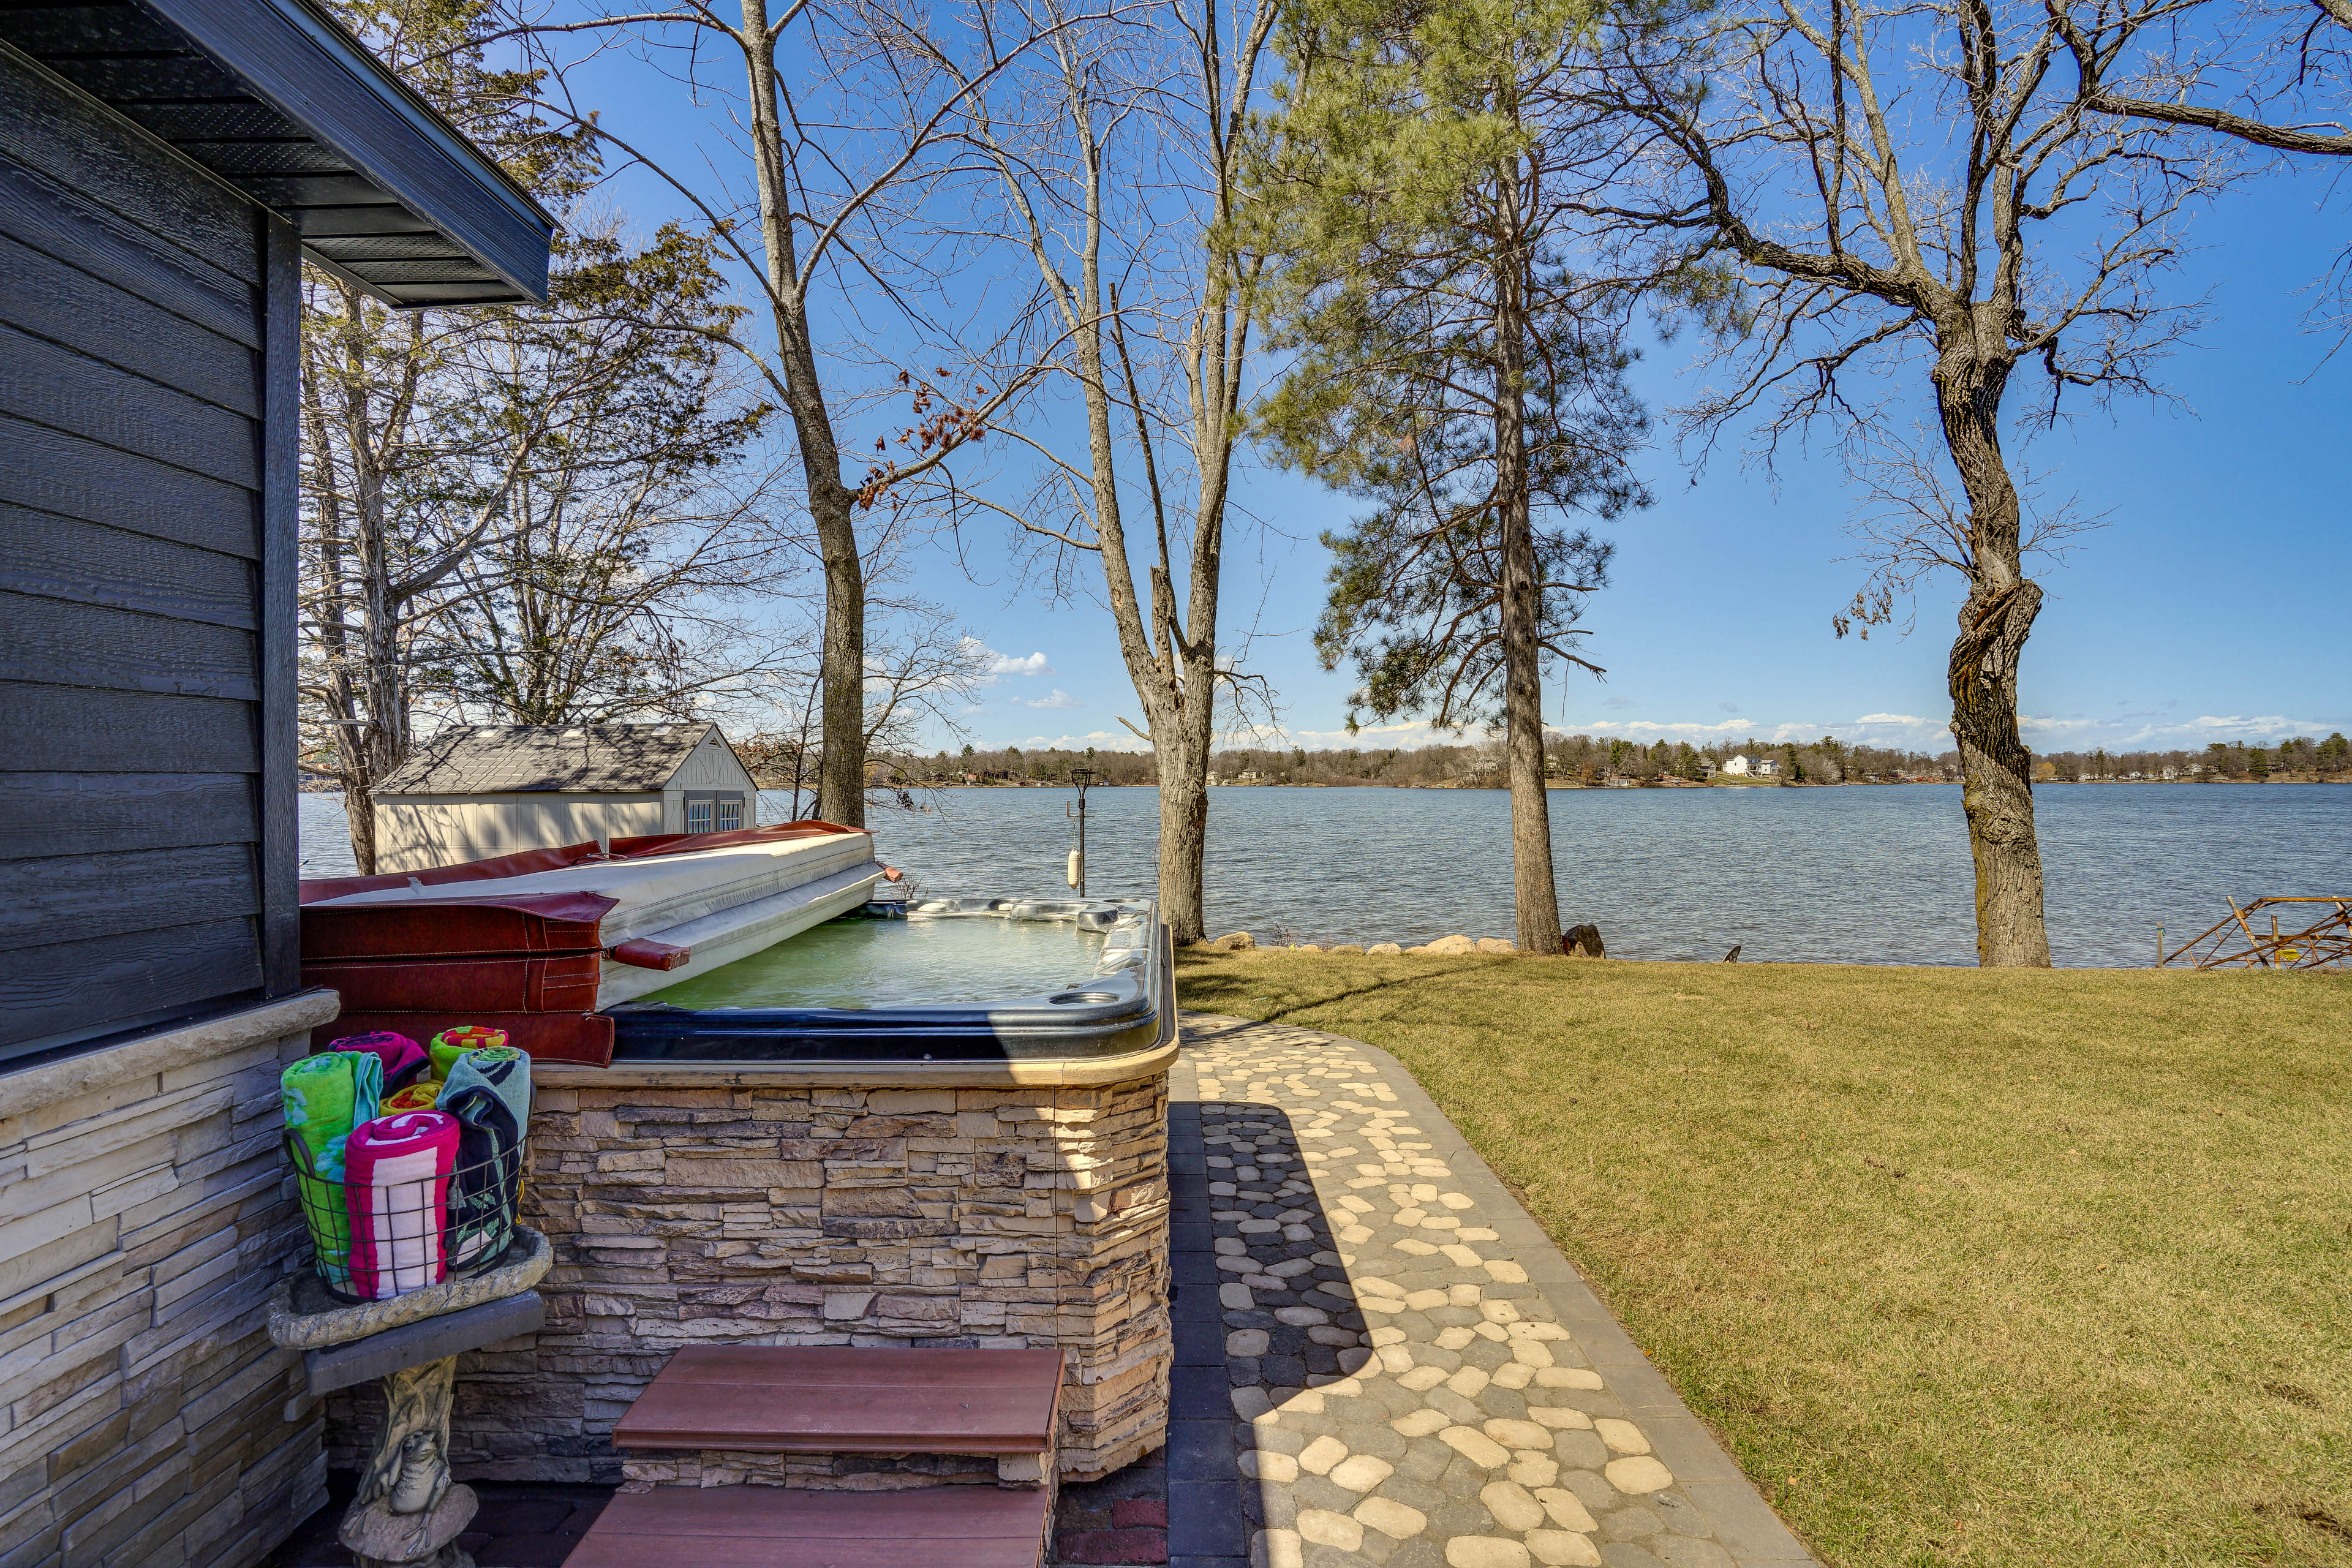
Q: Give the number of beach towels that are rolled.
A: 6